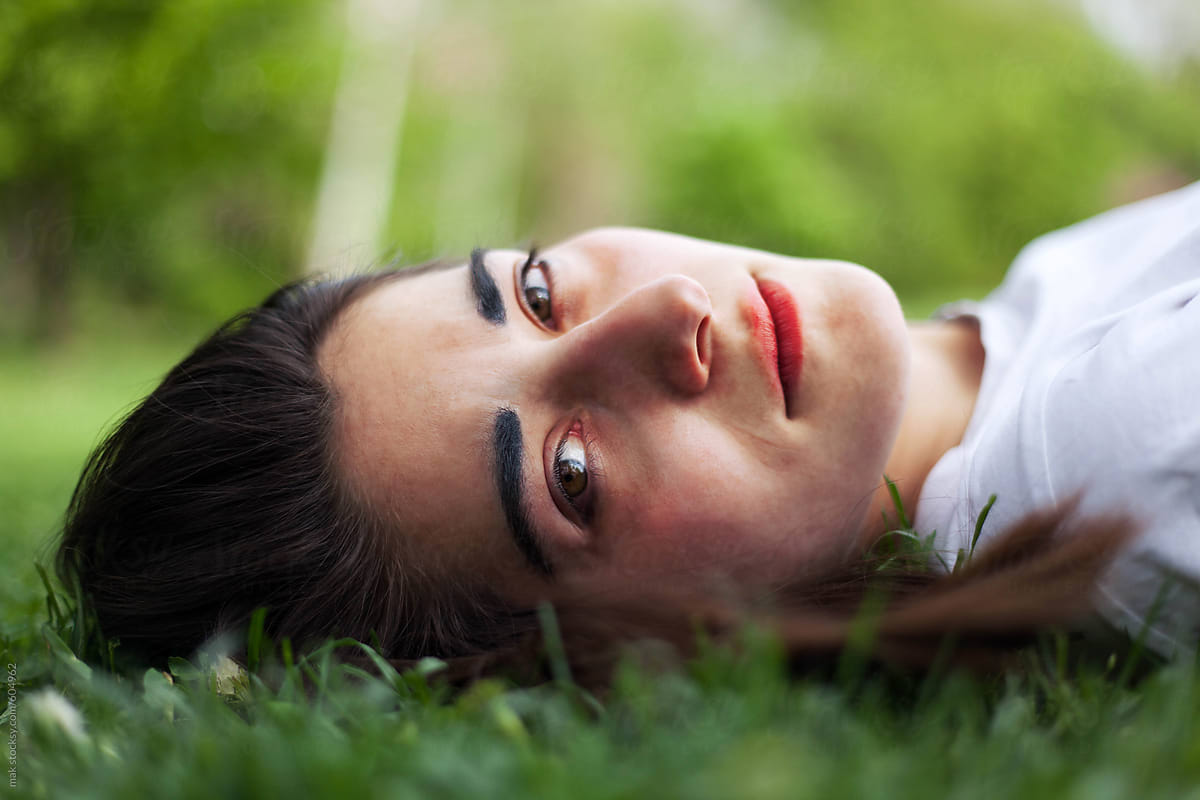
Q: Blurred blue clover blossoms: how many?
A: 0